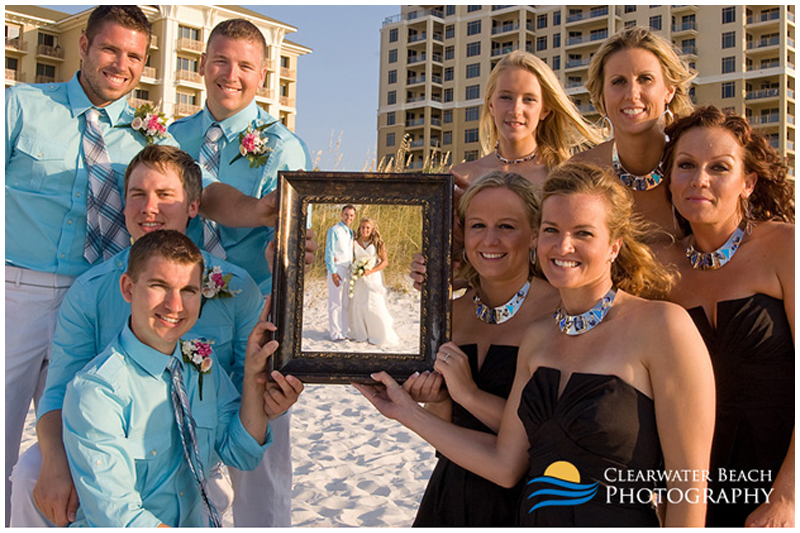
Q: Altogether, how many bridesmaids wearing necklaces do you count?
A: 5